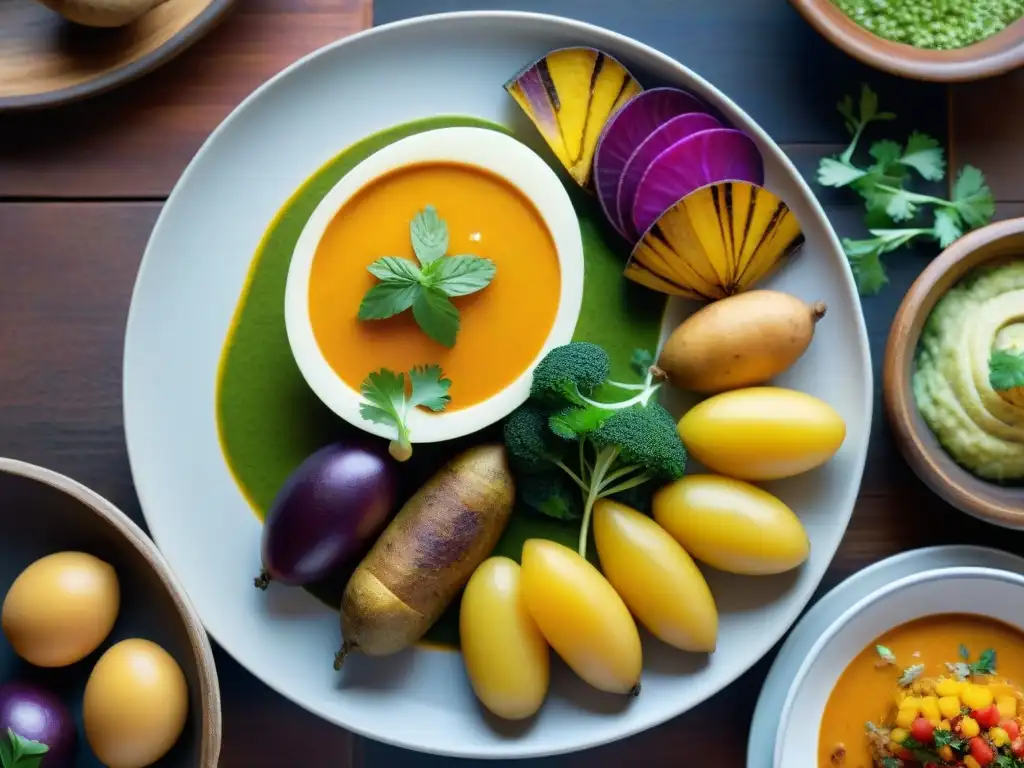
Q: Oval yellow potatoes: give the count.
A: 5